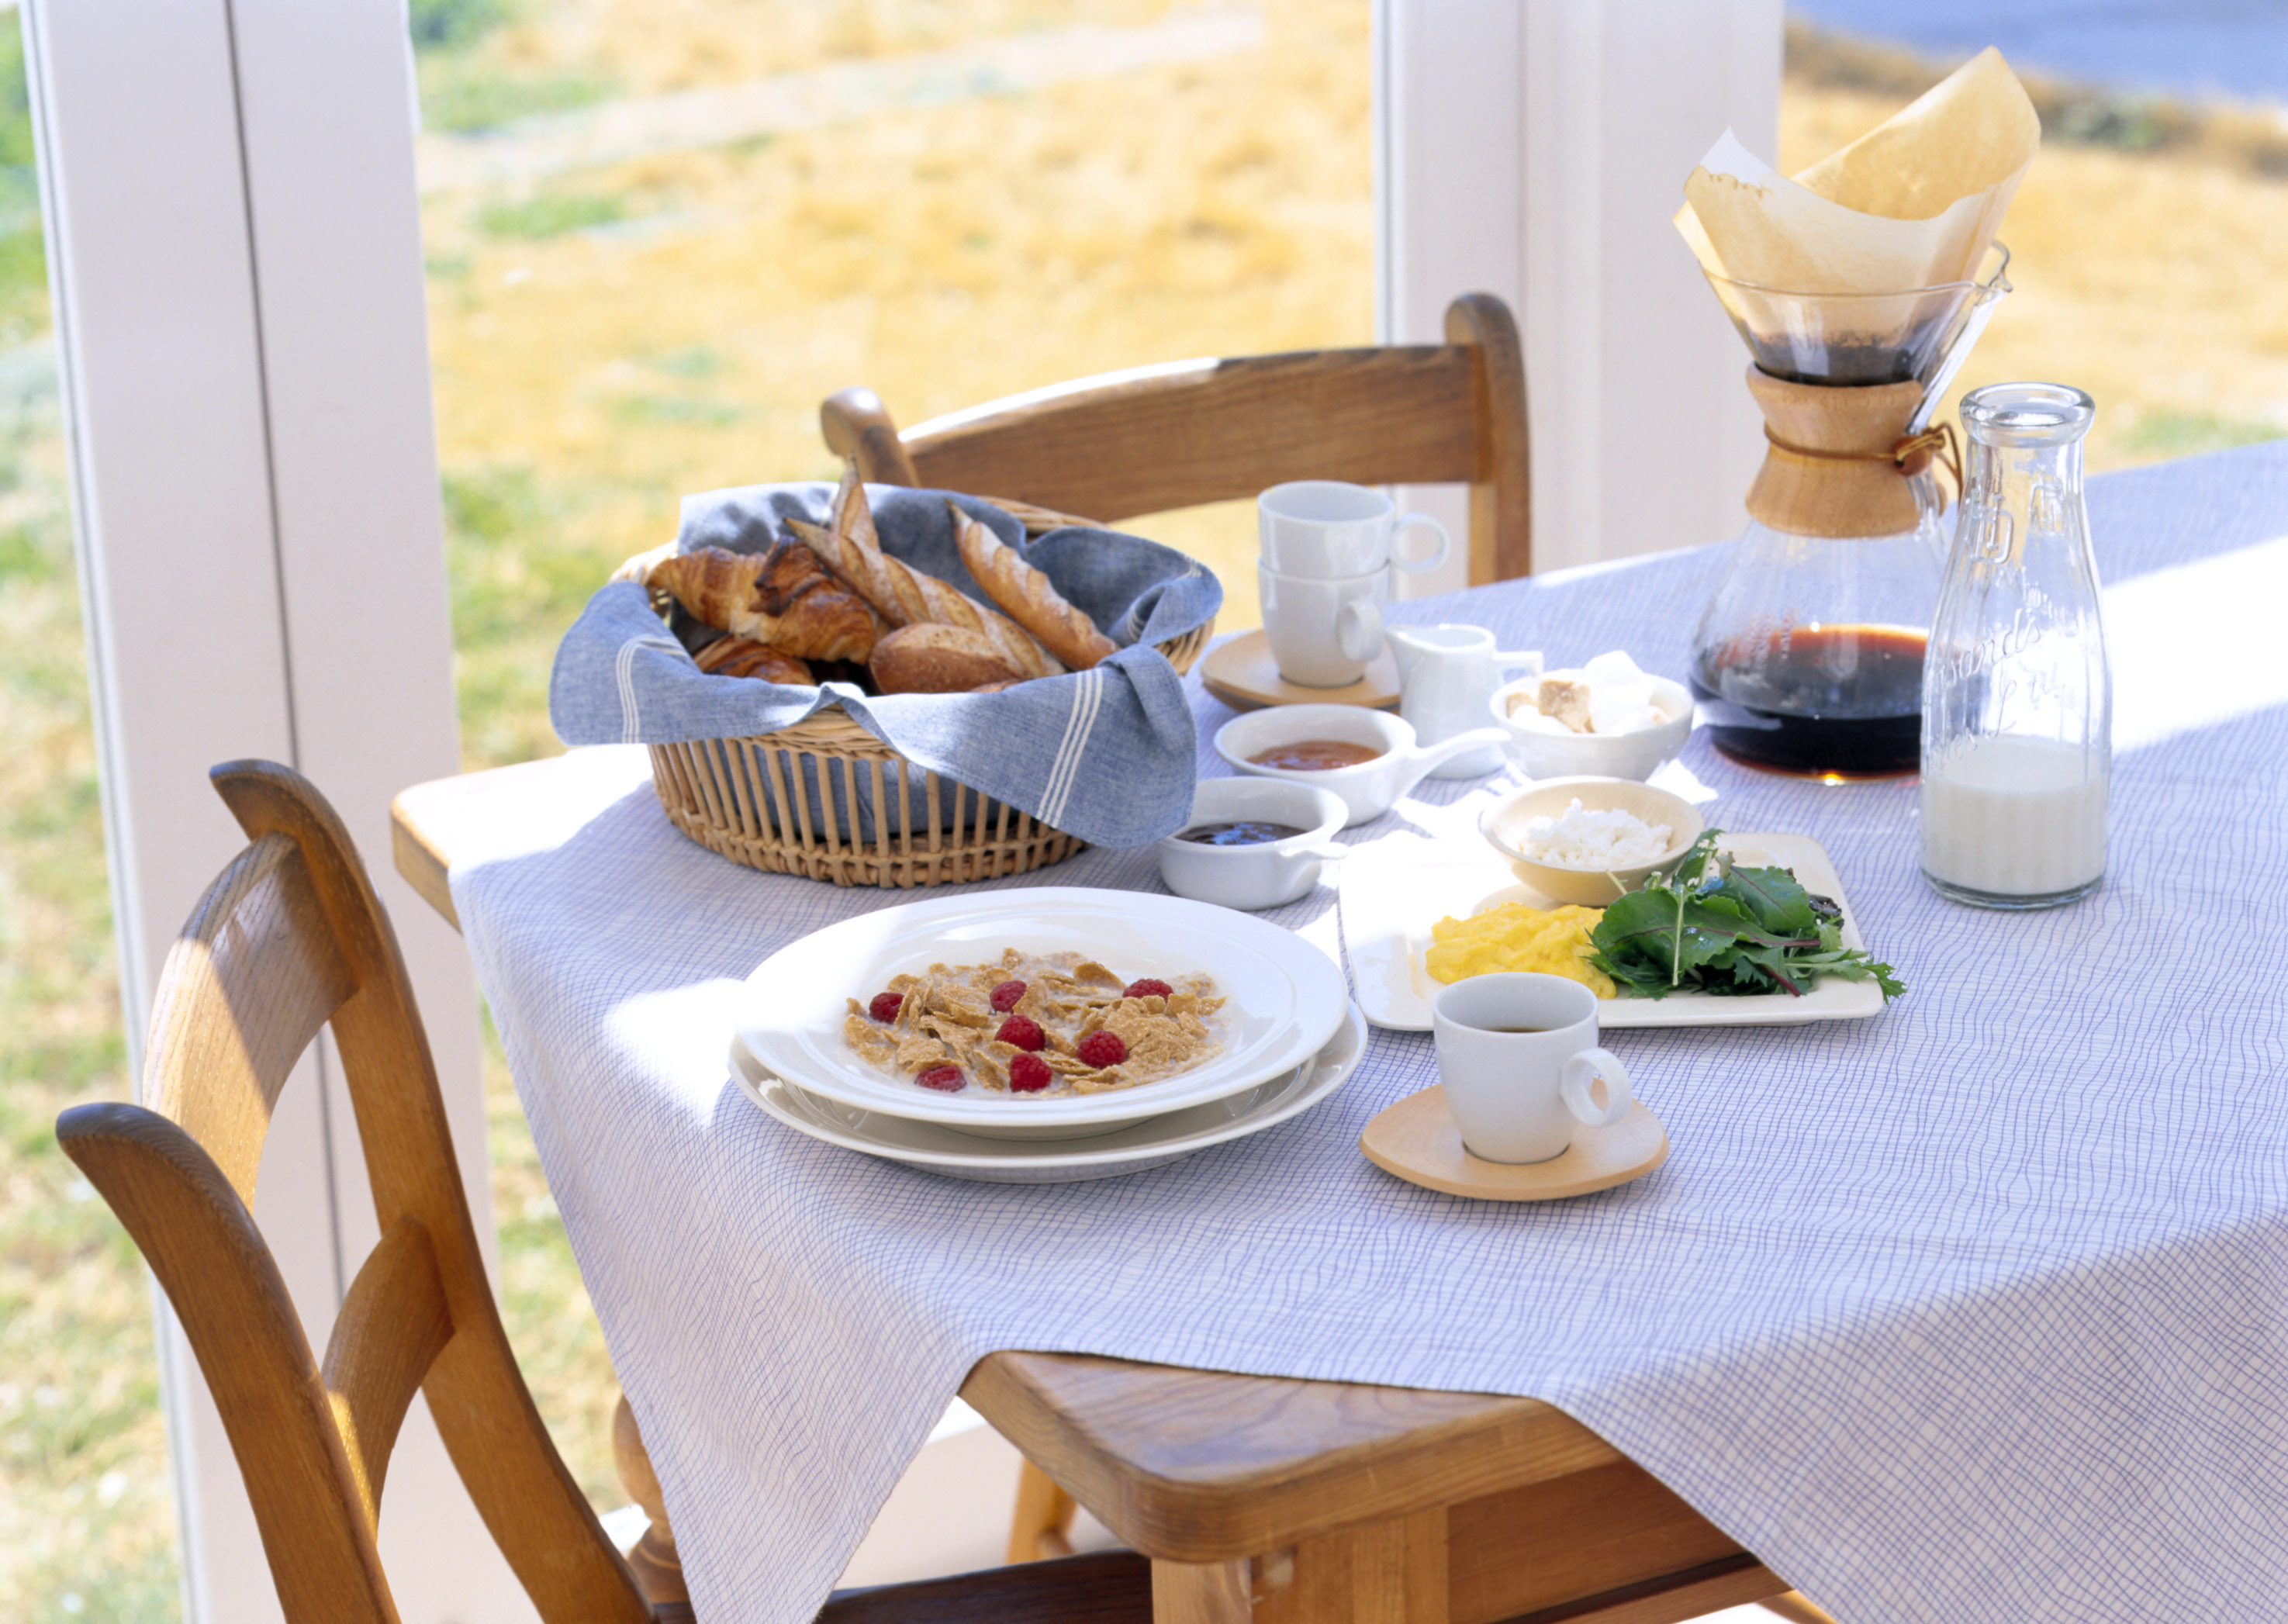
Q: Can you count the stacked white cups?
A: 2